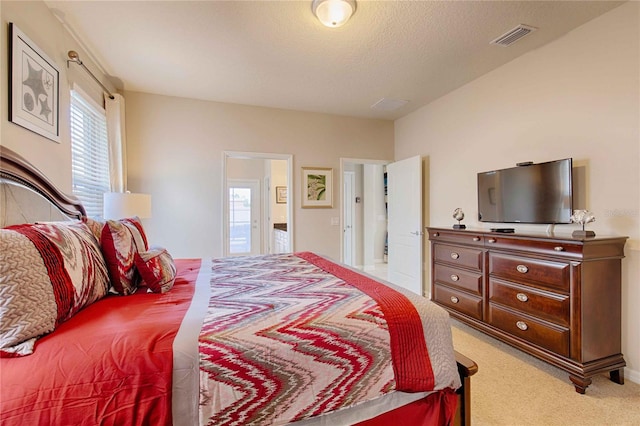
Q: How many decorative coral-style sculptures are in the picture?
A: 2